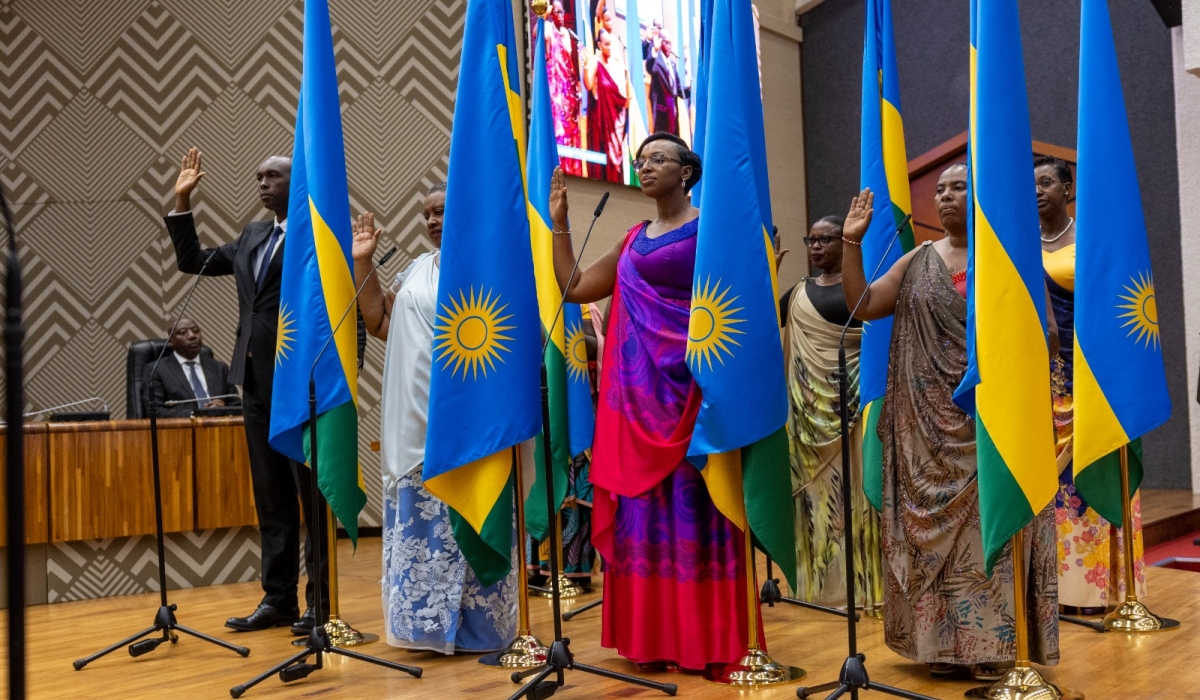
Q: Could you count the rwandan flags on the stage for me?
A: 7